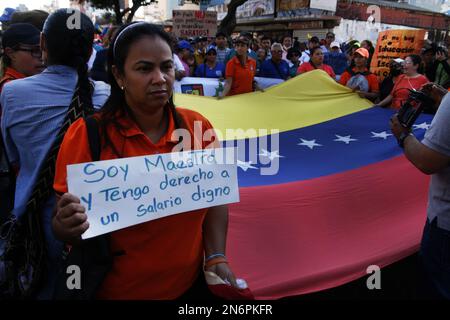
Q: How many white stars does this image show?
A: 6